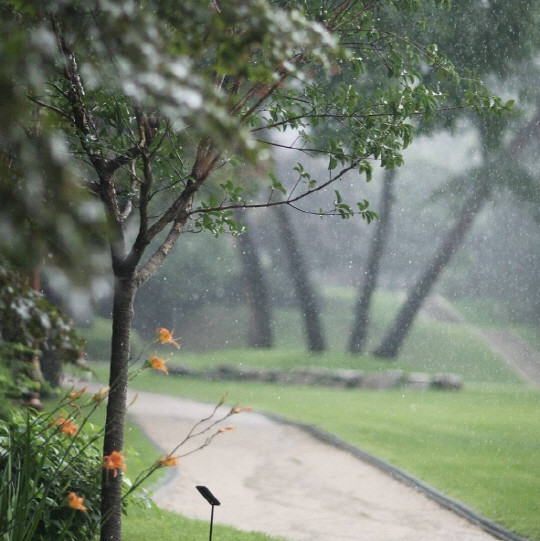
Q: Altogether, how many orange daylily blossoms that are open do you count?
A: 6